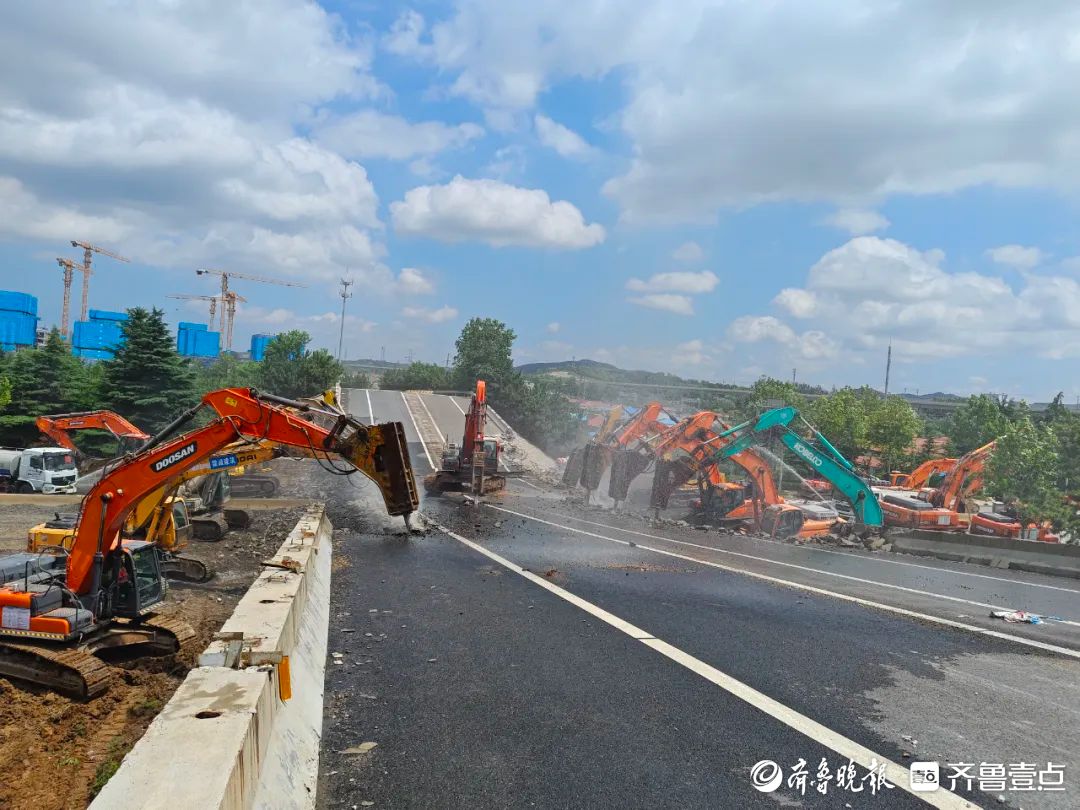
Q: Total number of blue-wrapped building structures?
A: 4